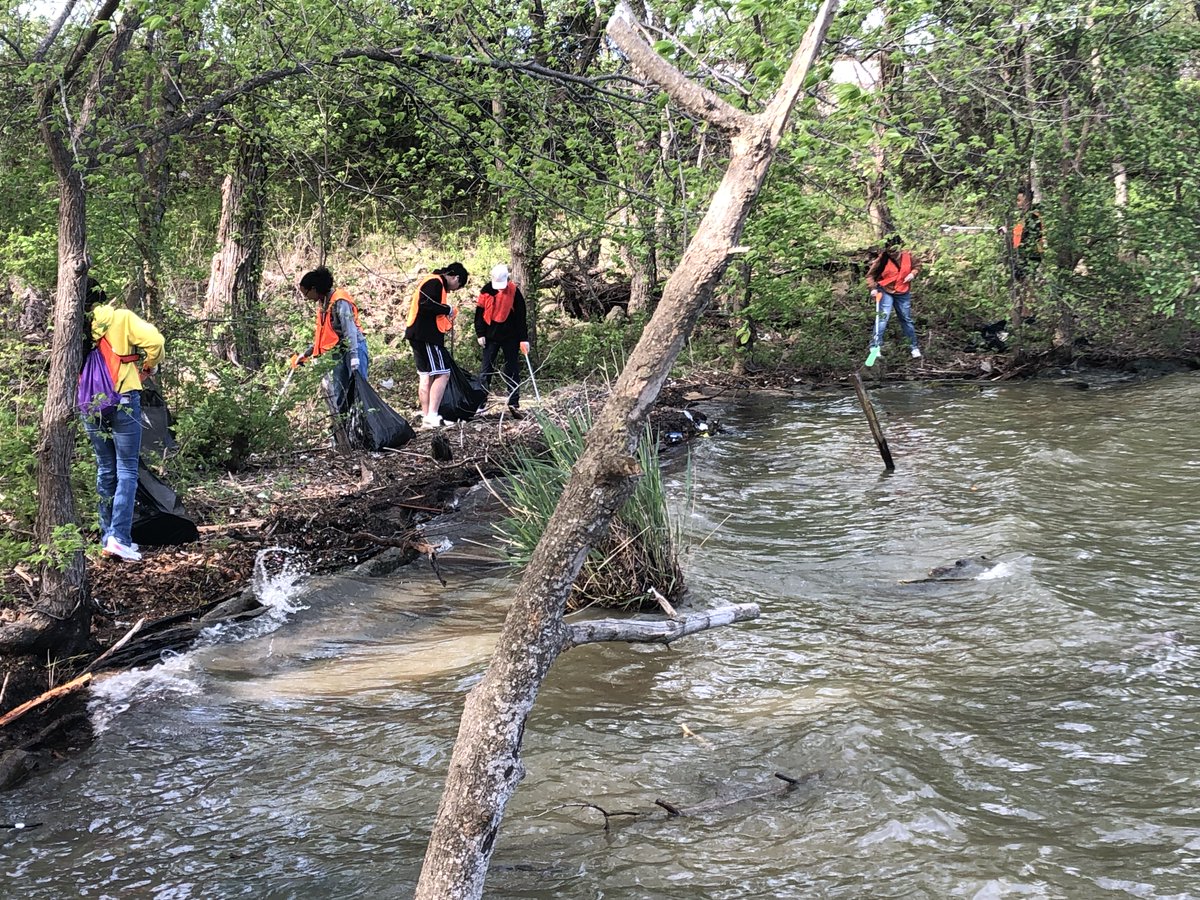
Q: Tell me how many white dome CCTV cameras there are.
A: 0